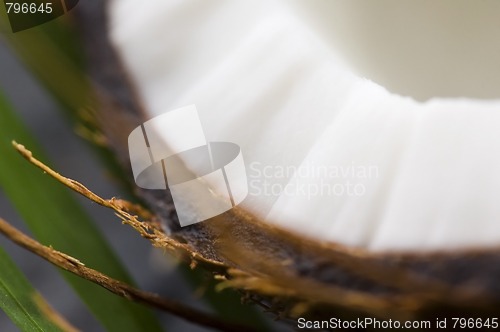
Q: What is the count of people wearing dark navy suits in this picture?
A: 0